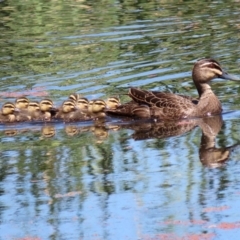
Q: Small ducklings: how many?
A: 10